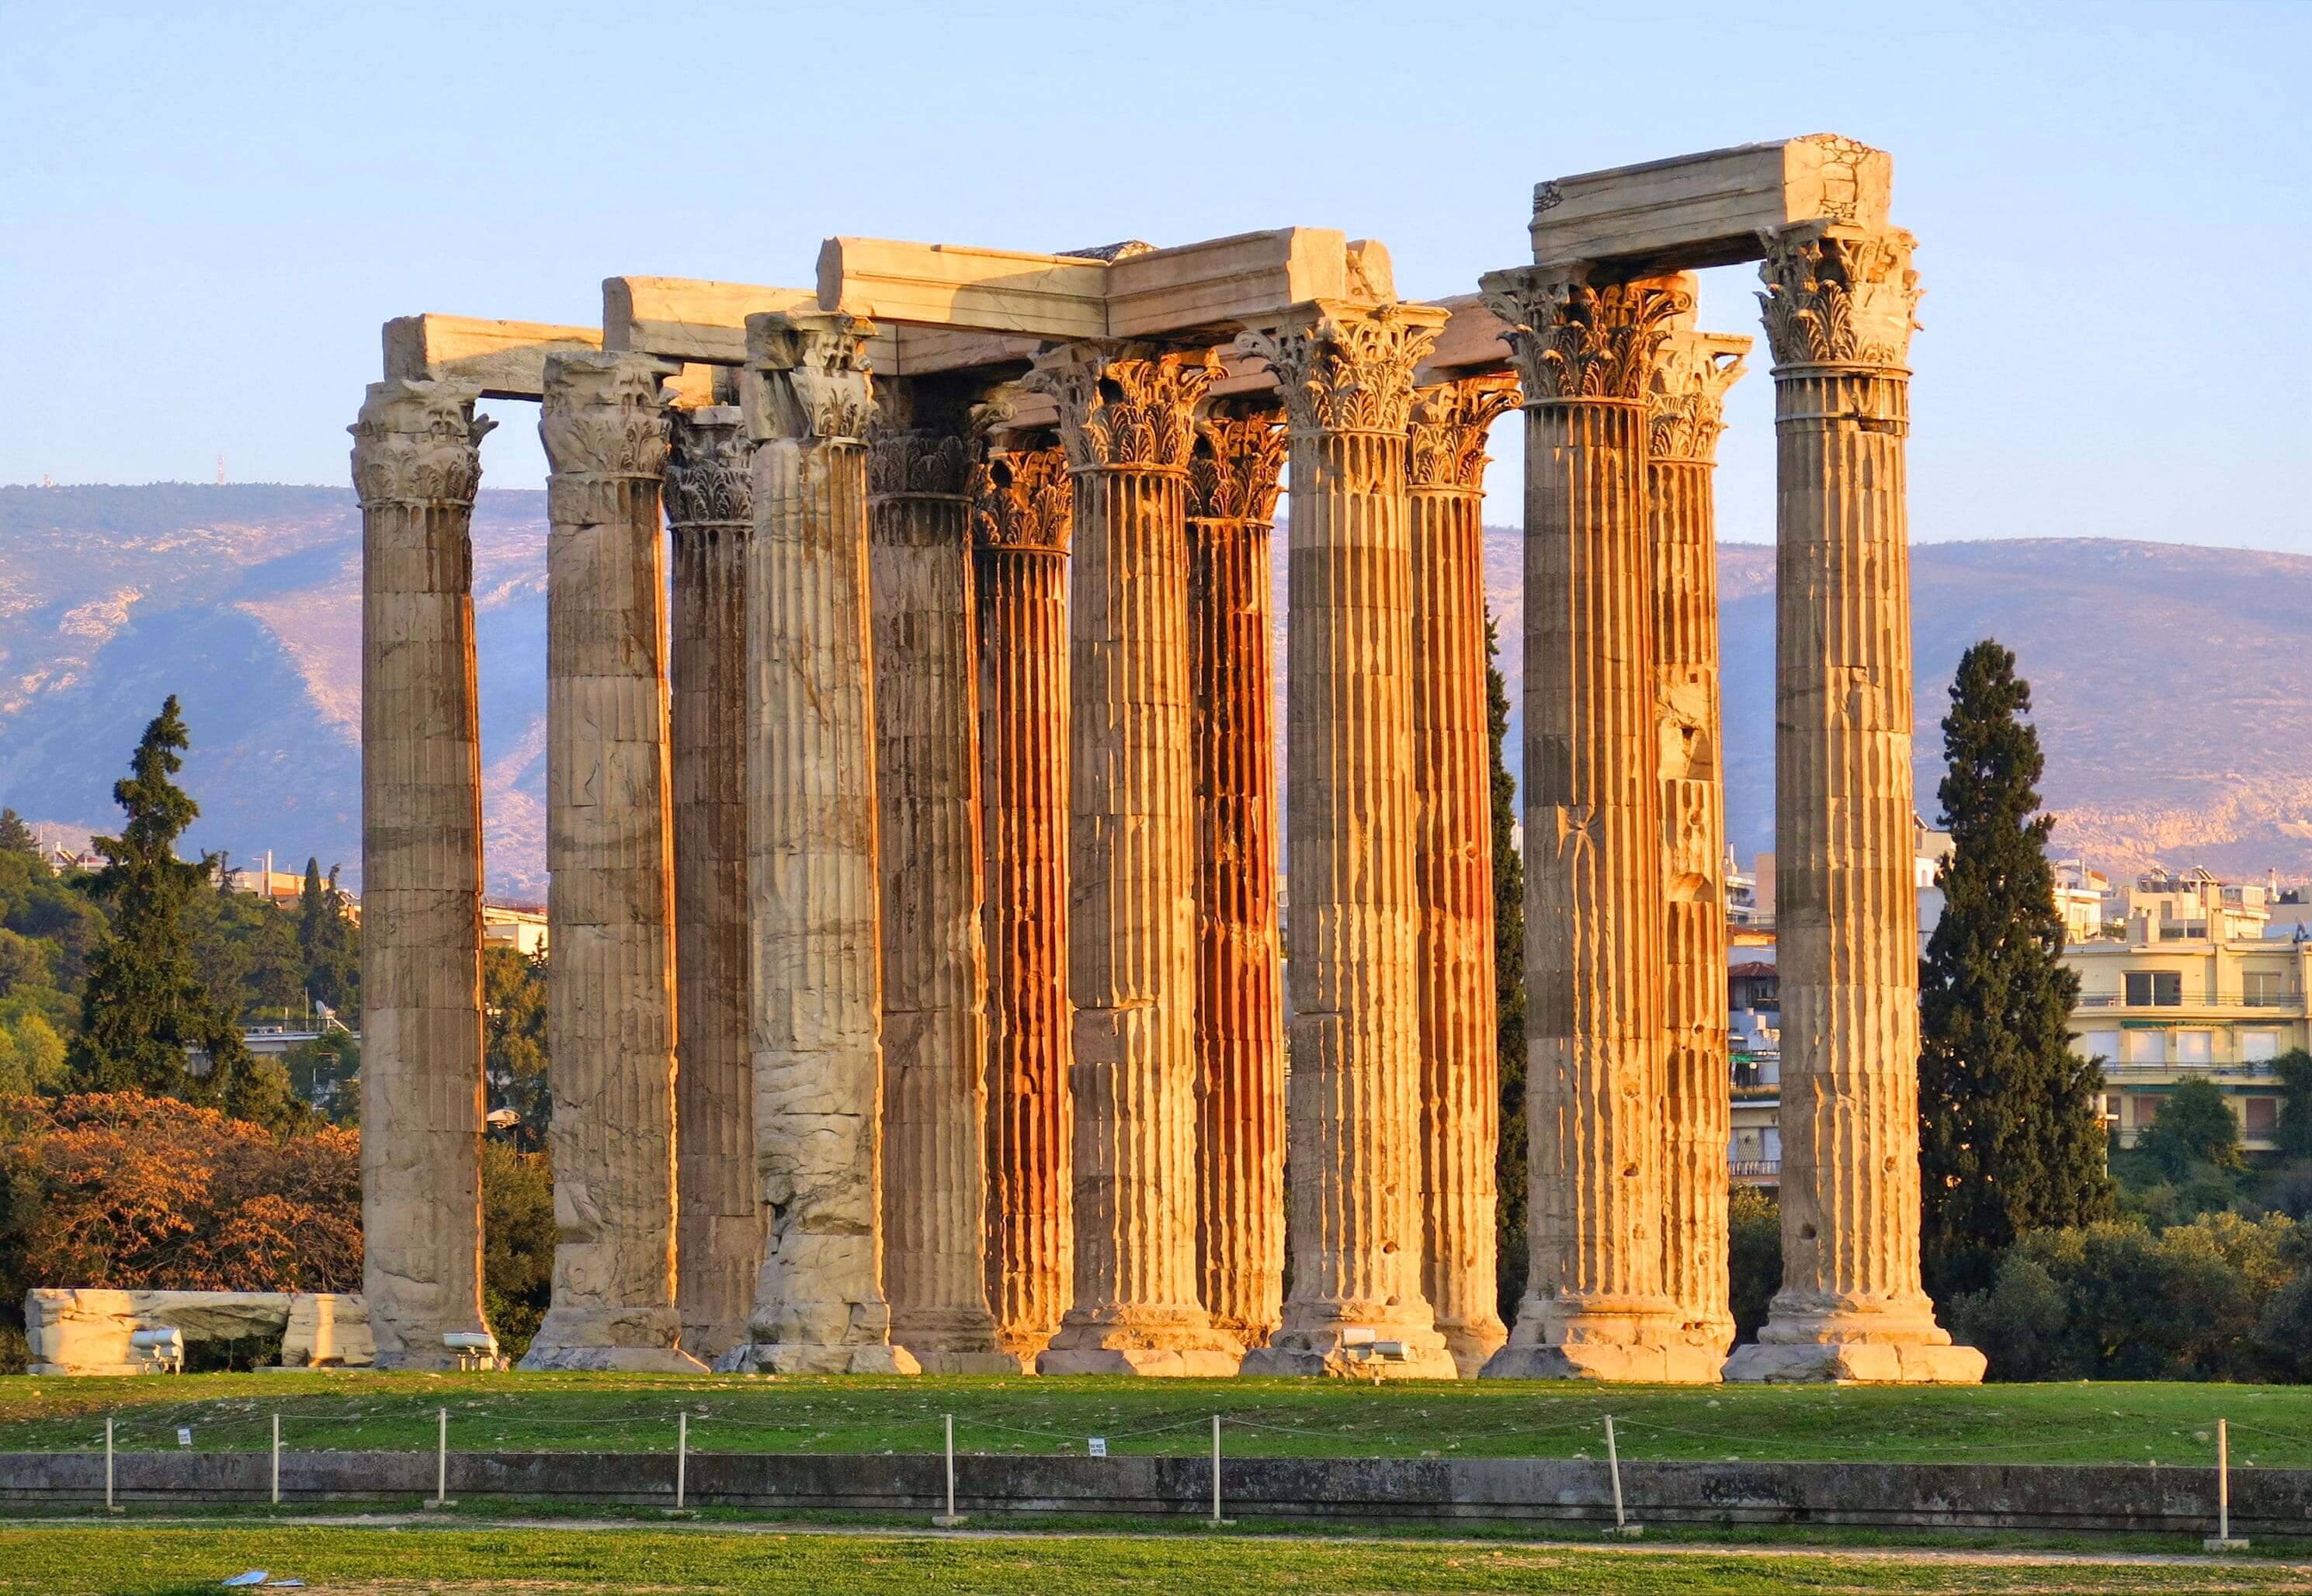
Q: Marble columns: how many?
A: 13